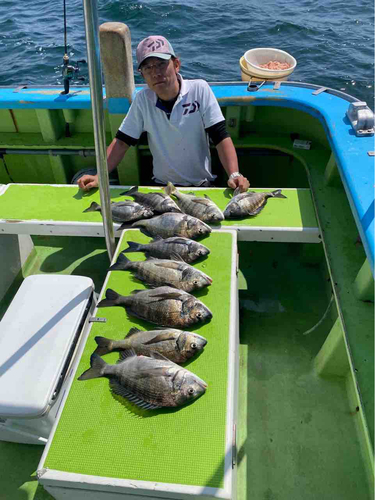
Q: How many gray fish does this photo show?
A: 10